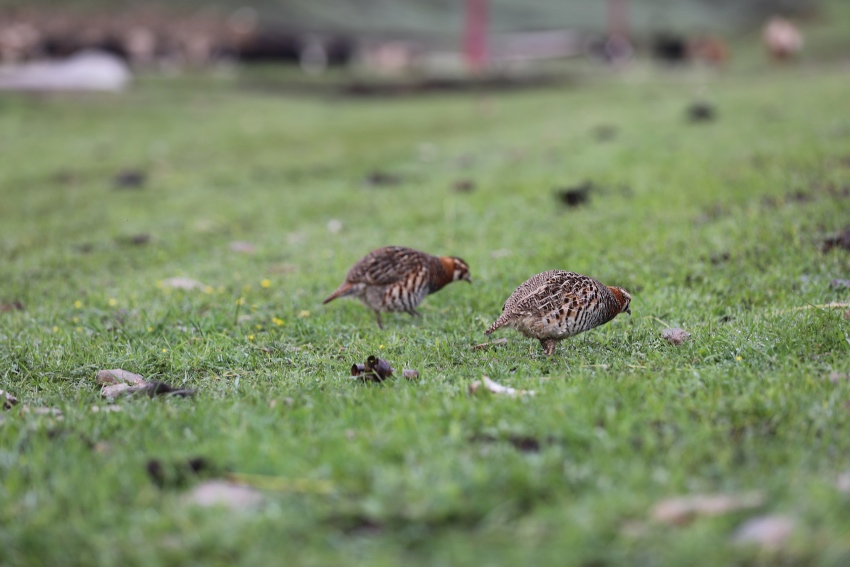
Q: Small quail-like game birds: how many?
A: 2